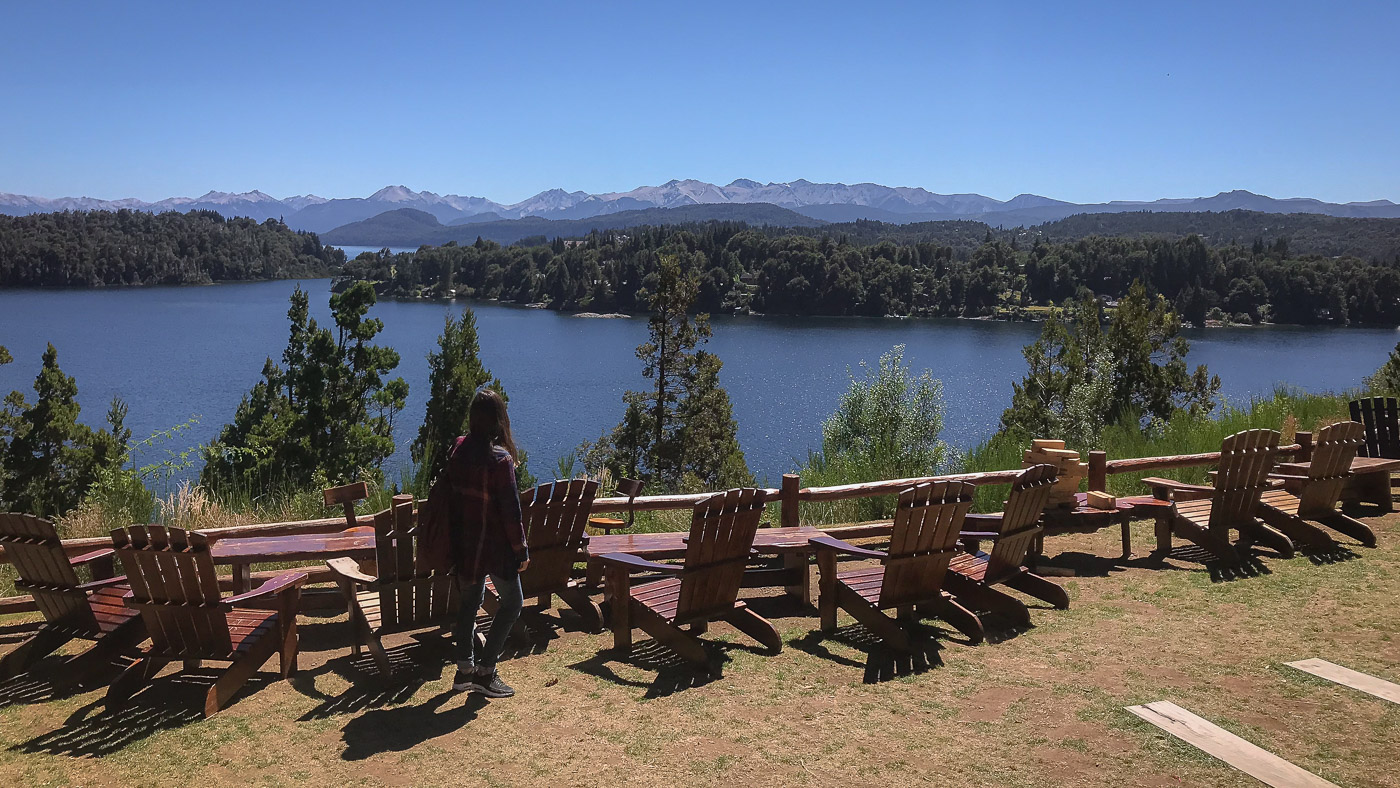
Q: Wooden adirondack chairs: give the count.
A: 10